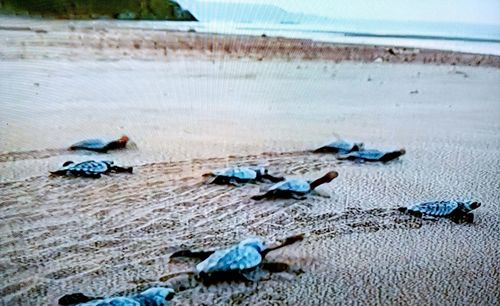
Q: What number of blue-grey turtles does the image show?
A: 9